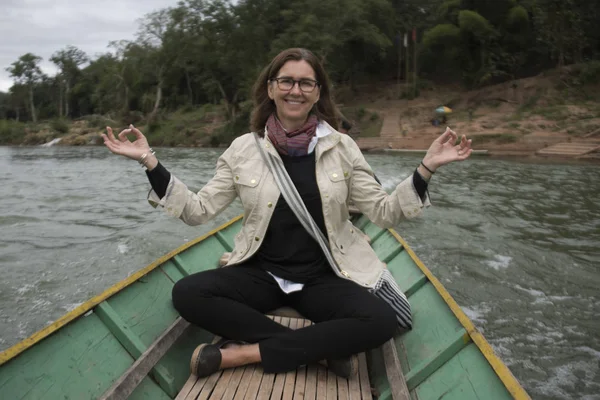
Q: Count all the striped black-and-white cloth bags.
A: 1